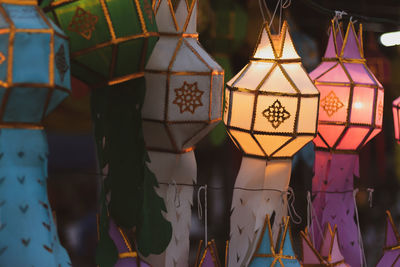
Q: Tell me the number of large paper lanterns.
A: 5